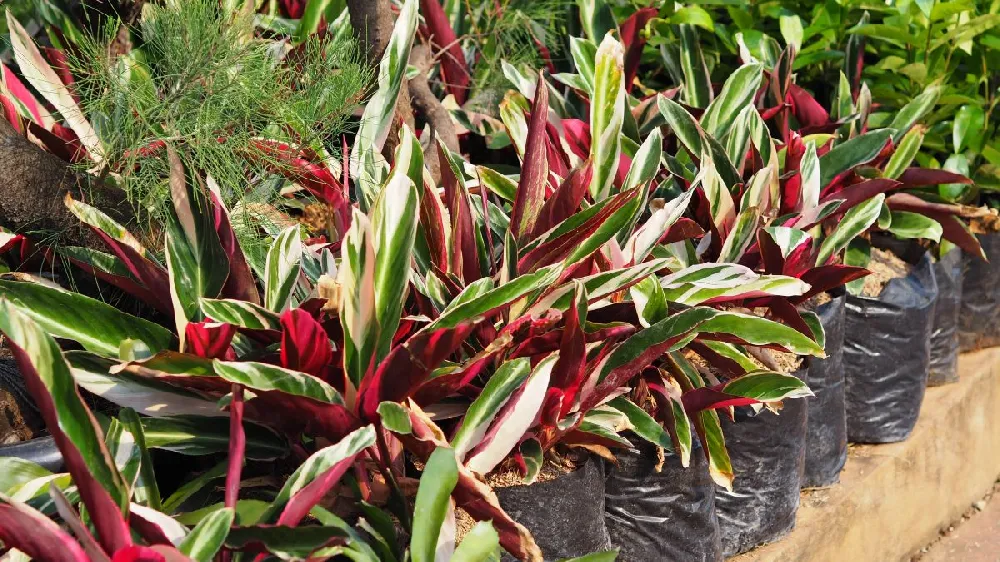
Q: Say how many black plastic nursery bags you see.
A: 7